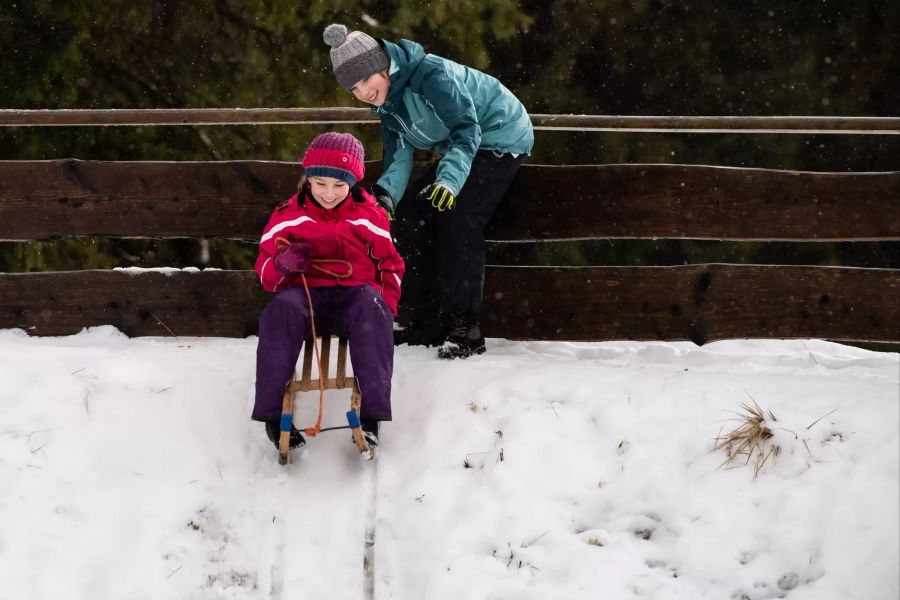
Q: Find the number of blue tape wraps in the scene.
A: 2